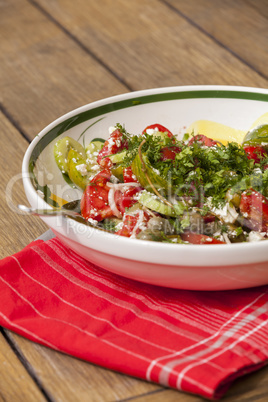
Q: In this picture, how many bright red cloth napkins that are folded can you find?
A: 1